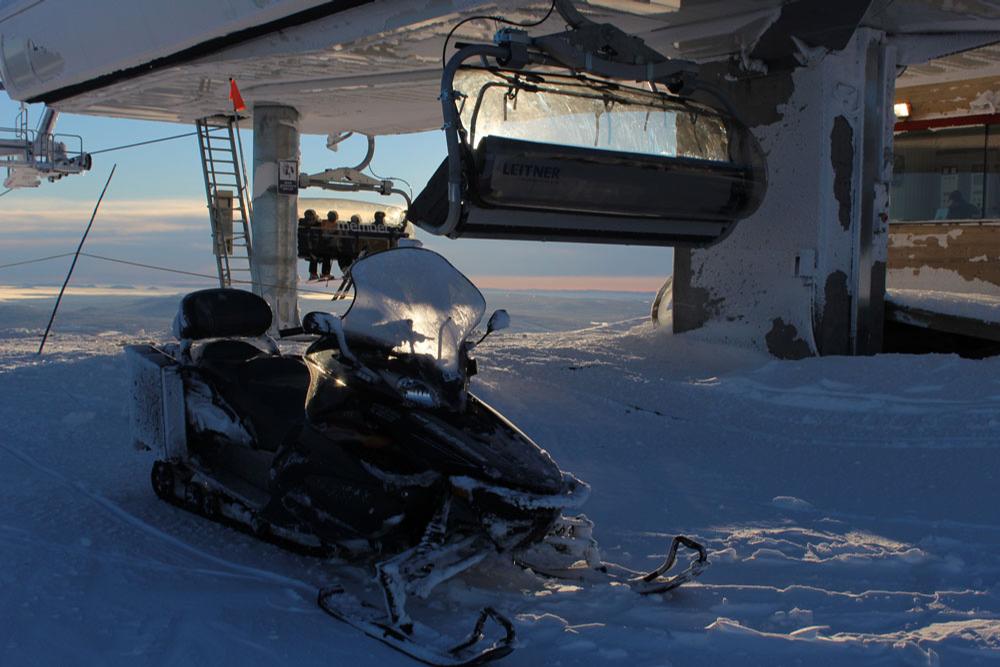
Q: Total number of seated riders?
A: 4